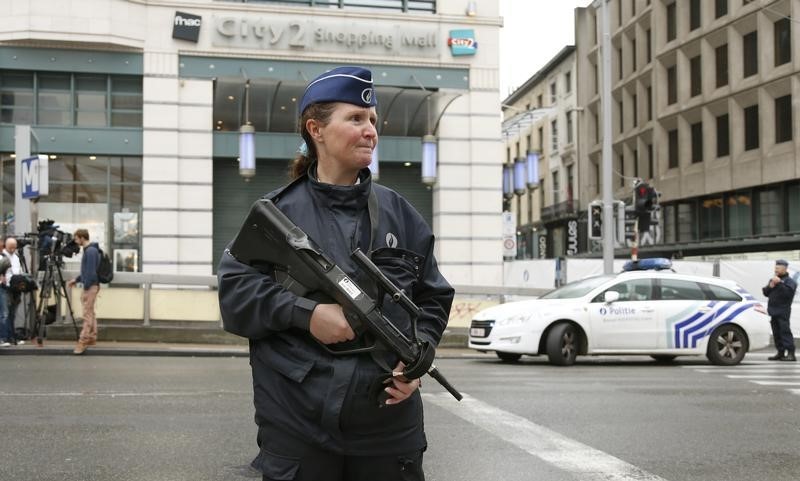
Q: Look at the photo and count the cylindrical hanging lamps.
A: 6